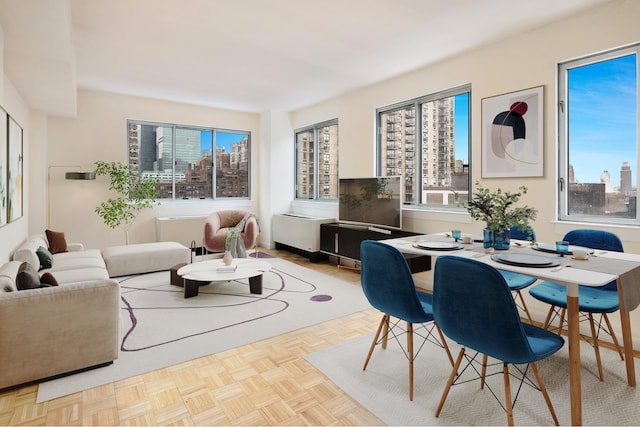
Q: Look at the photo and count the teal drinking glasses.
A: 2